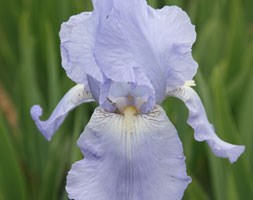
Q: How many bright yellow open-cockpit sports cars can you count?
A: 0